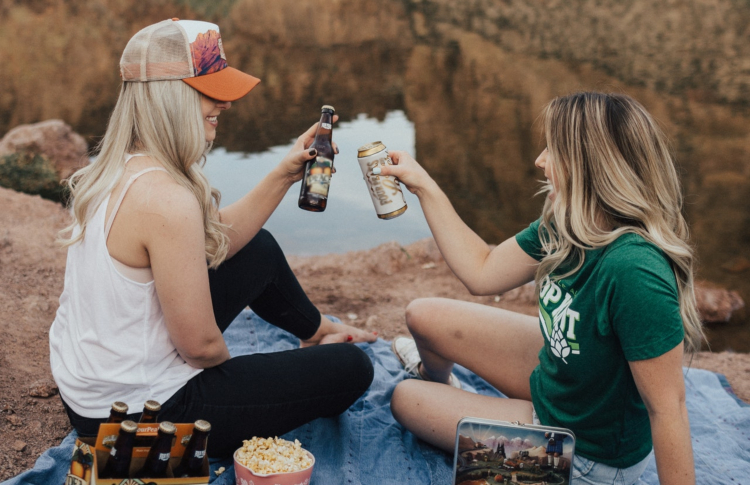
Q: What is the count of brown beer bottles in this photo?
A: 6